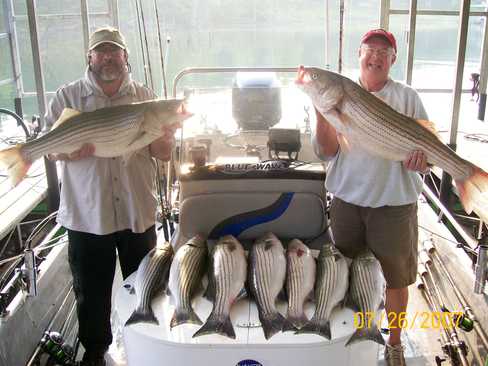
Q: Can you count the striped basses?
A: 9